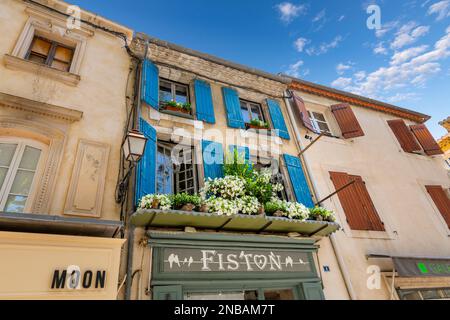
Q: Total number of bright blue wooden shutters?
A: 8